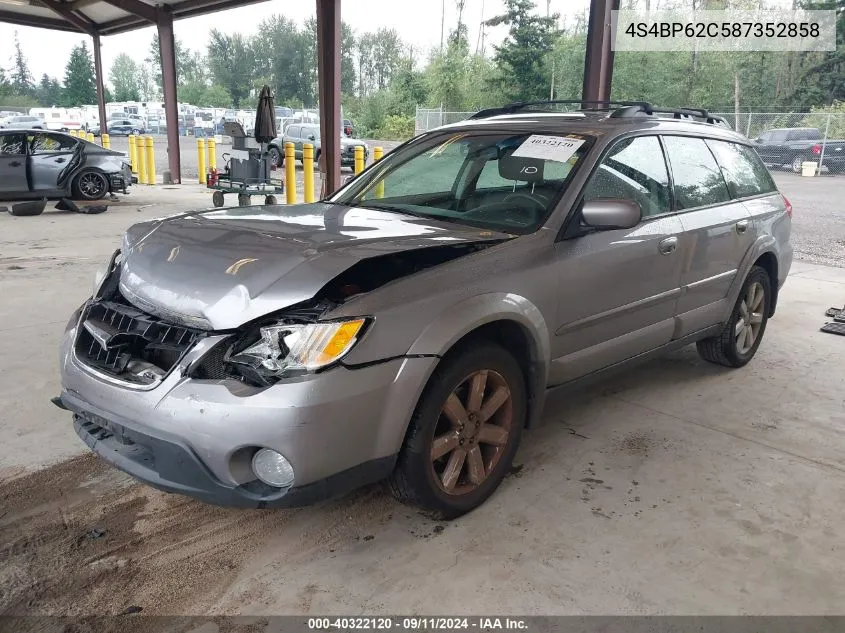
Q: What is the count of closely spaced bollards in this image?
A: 13